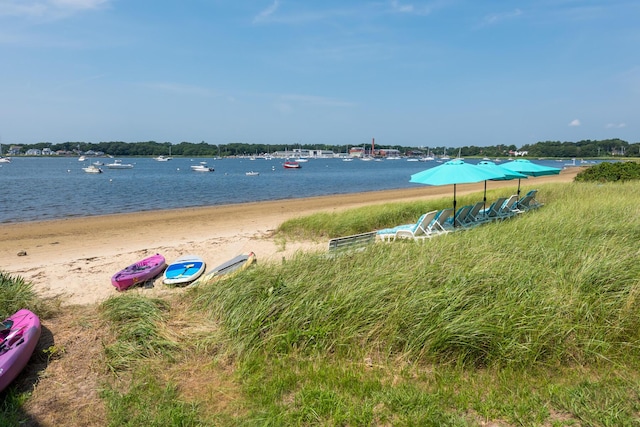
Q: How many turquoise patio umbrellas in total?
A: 3